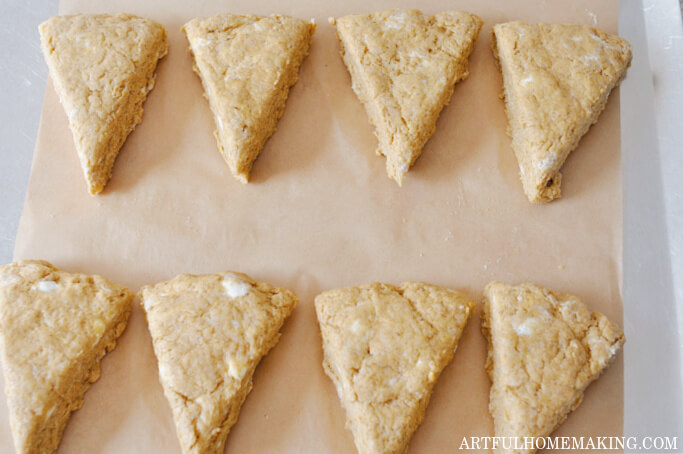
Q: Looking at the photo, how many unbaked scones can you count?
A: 8